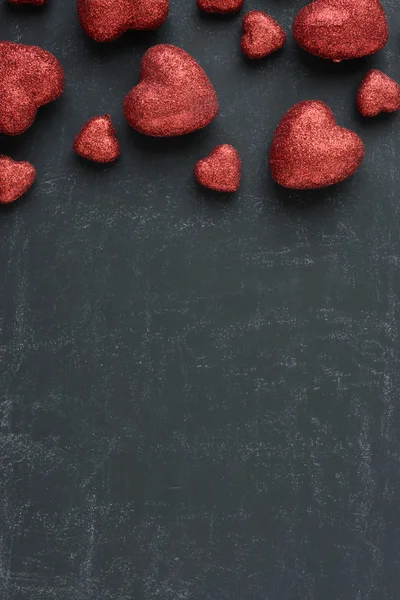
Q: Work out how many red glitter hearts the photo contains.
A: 12